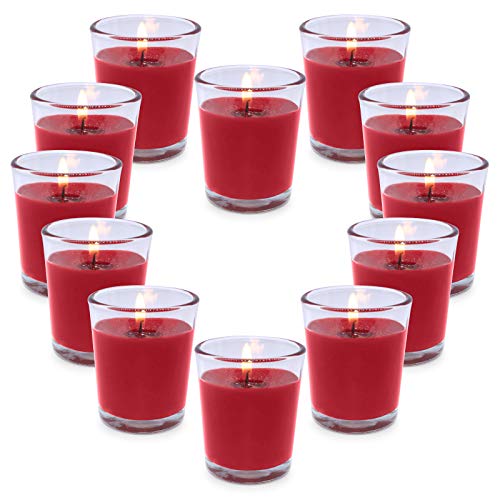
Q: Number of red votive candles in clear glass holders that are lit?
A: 12